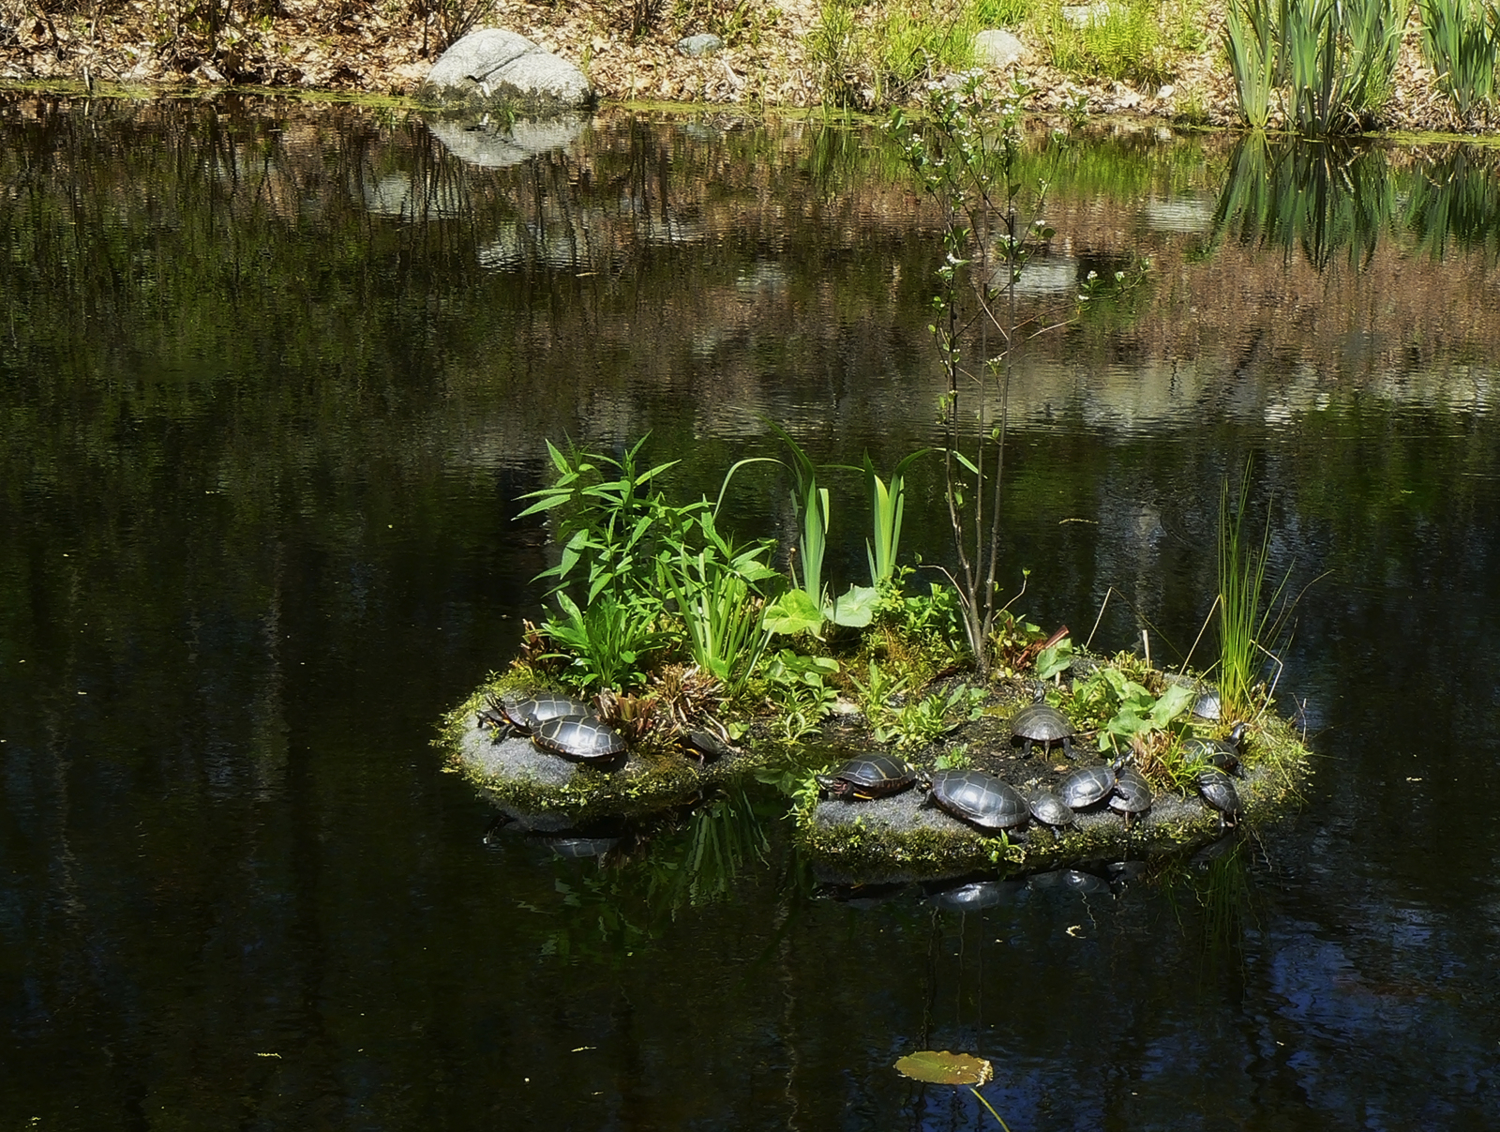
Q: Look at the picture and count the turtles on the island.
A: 13